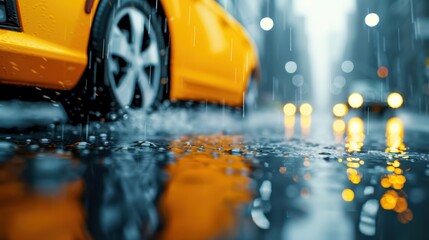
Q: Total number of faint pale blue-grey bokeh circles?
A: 4